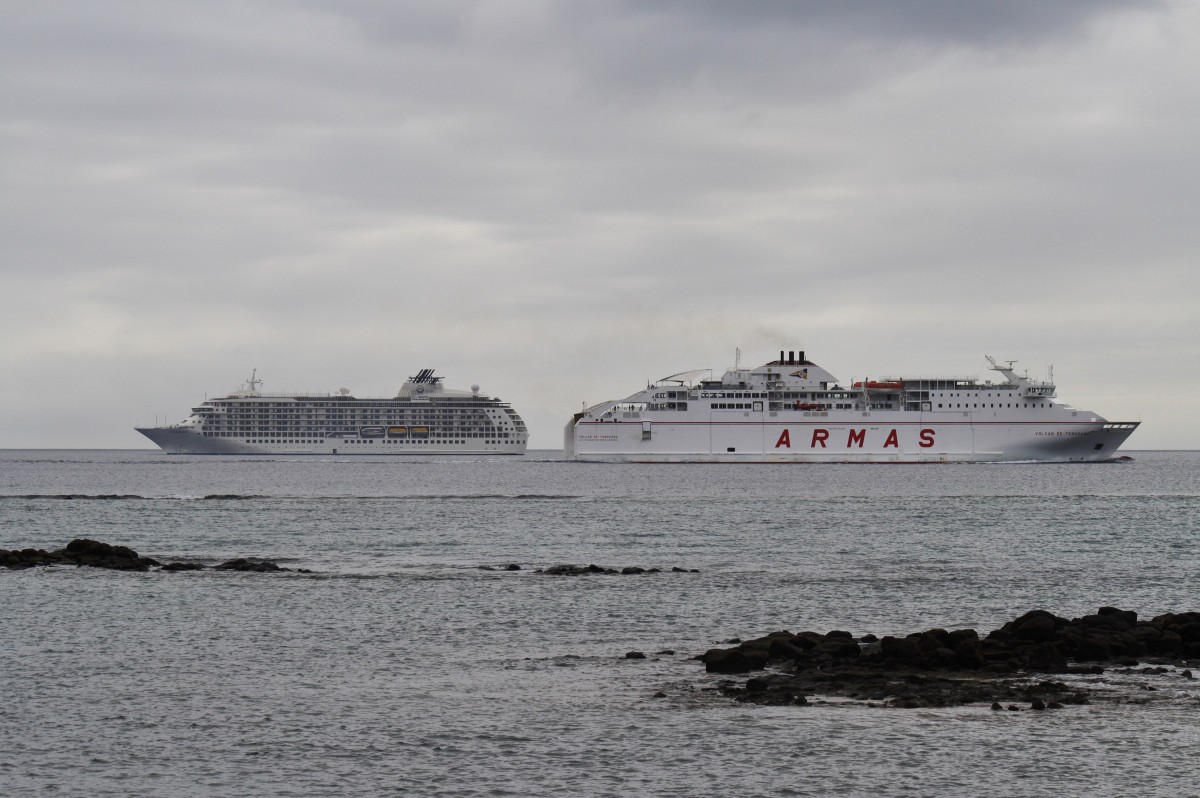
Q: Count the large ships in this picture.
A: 2